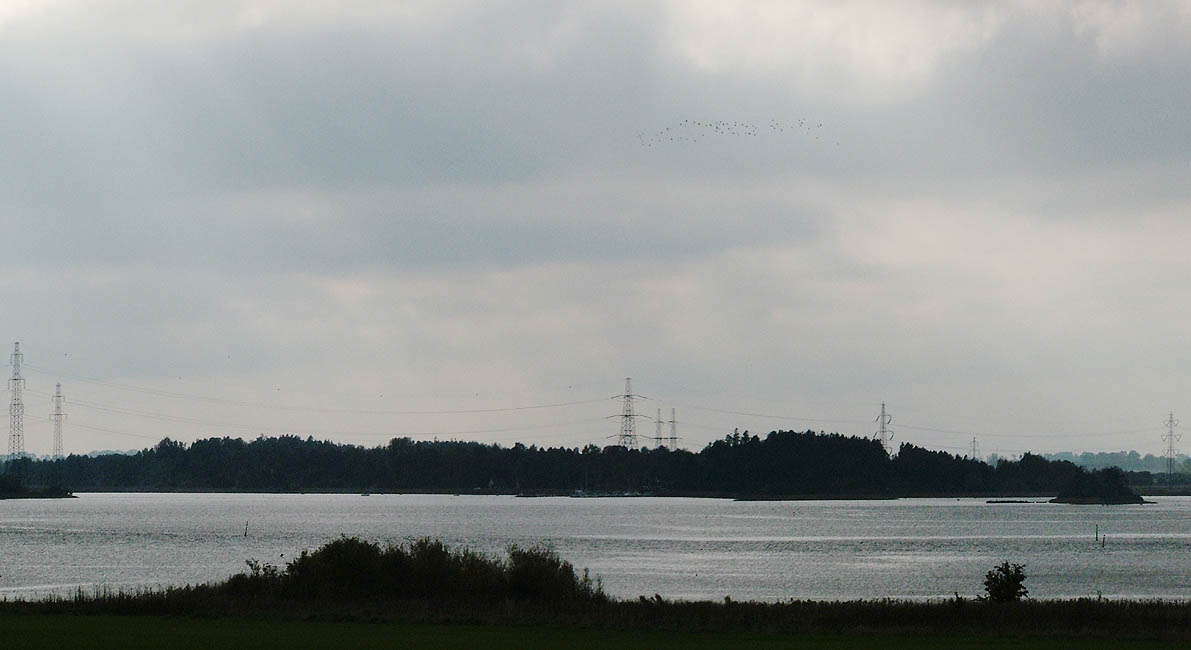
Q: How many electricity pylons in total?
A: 8